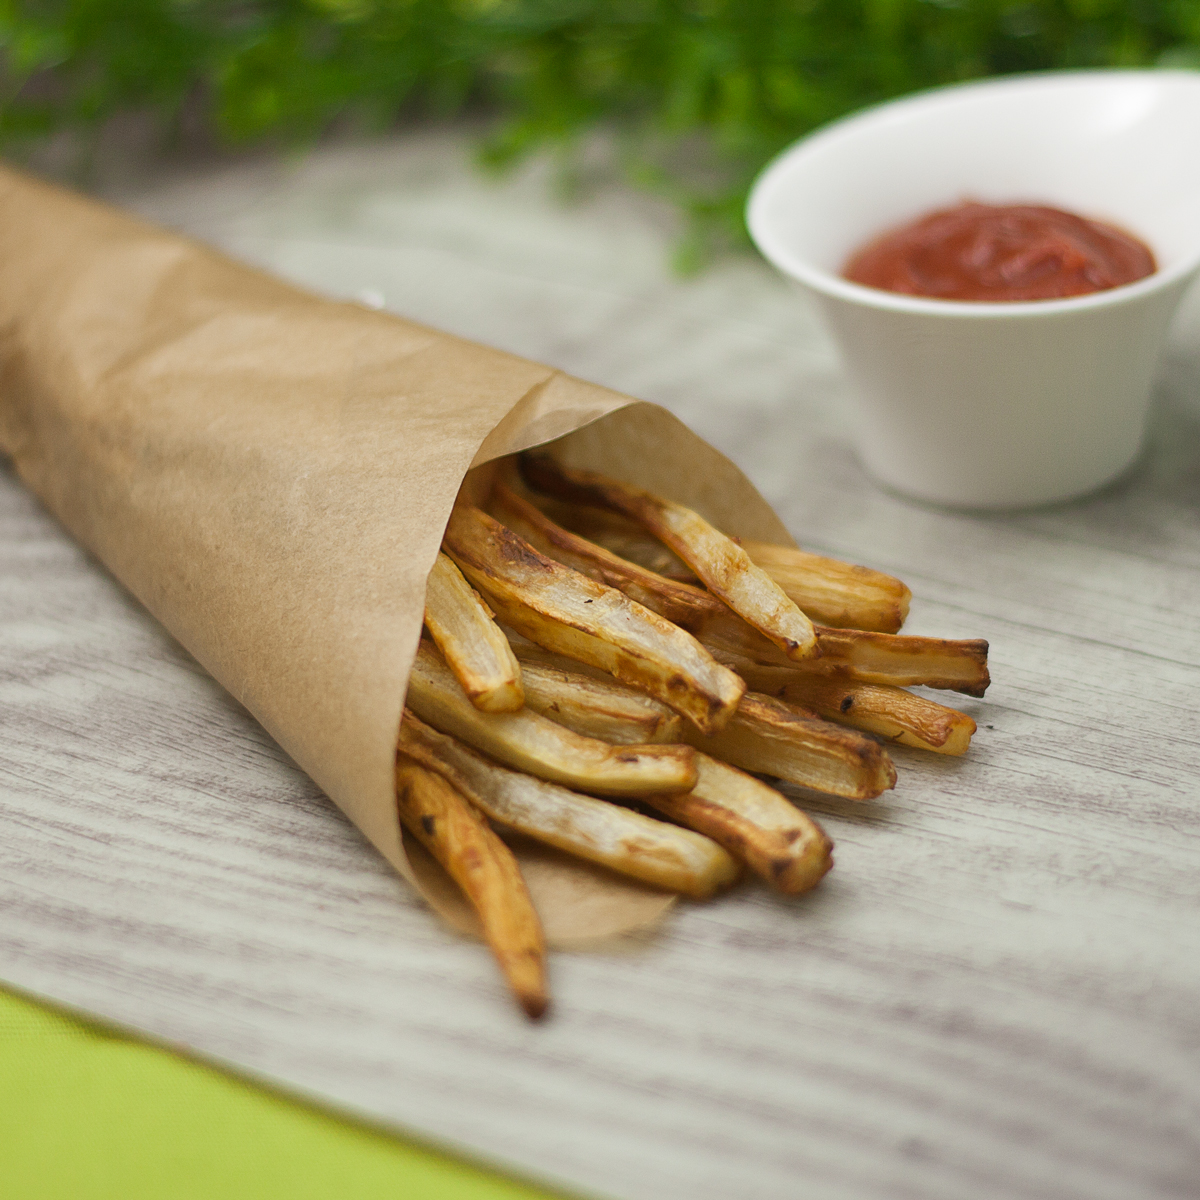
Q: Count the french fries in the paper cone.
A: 12